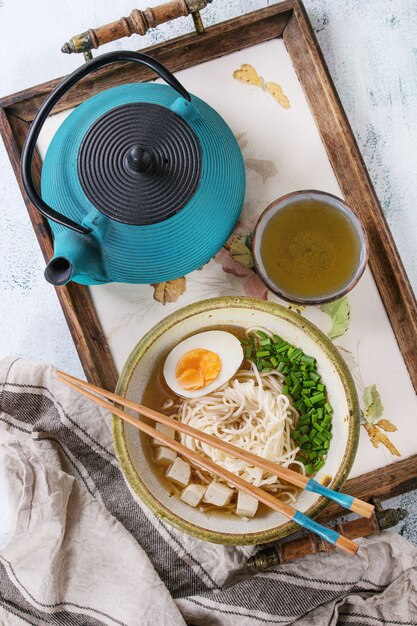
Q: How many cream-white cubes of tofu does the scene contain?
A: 6